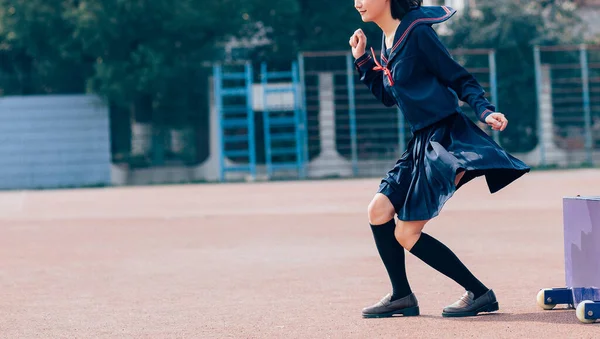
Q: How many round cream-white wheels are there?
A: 2